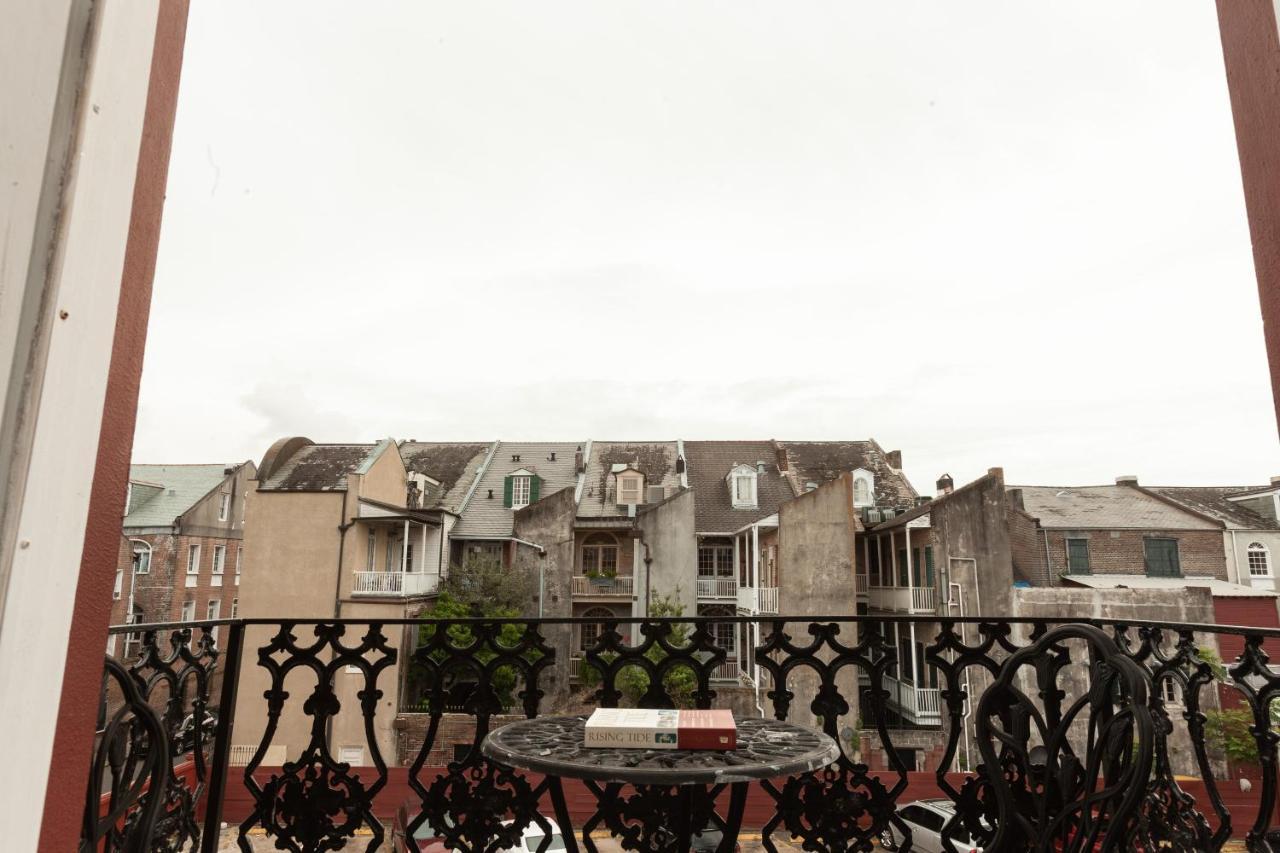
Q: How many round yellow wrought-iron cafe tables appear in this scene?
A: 0